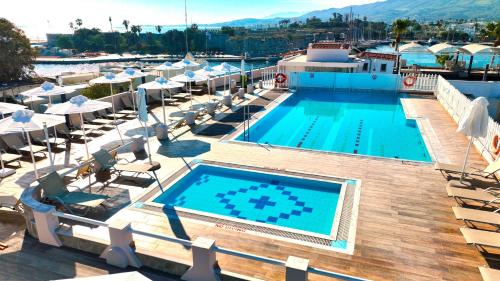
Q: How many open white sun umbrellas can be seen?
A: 12